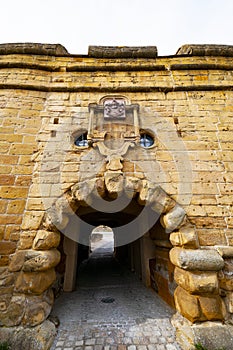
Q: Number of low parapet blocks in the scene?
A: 3